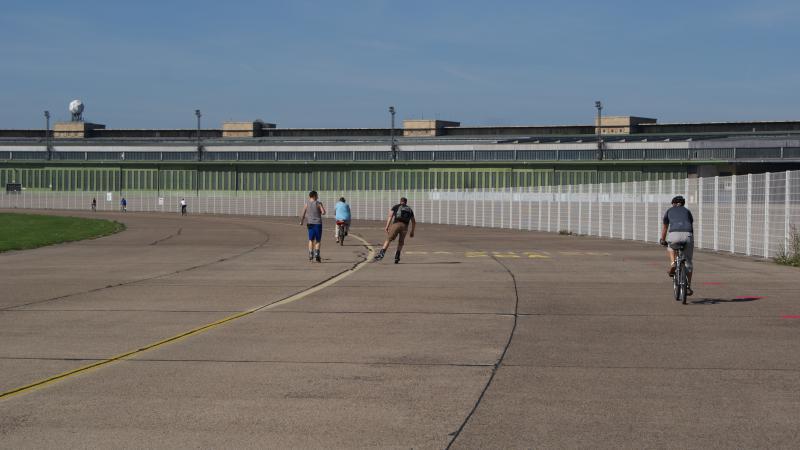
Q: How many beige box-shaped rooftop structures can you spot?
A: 4